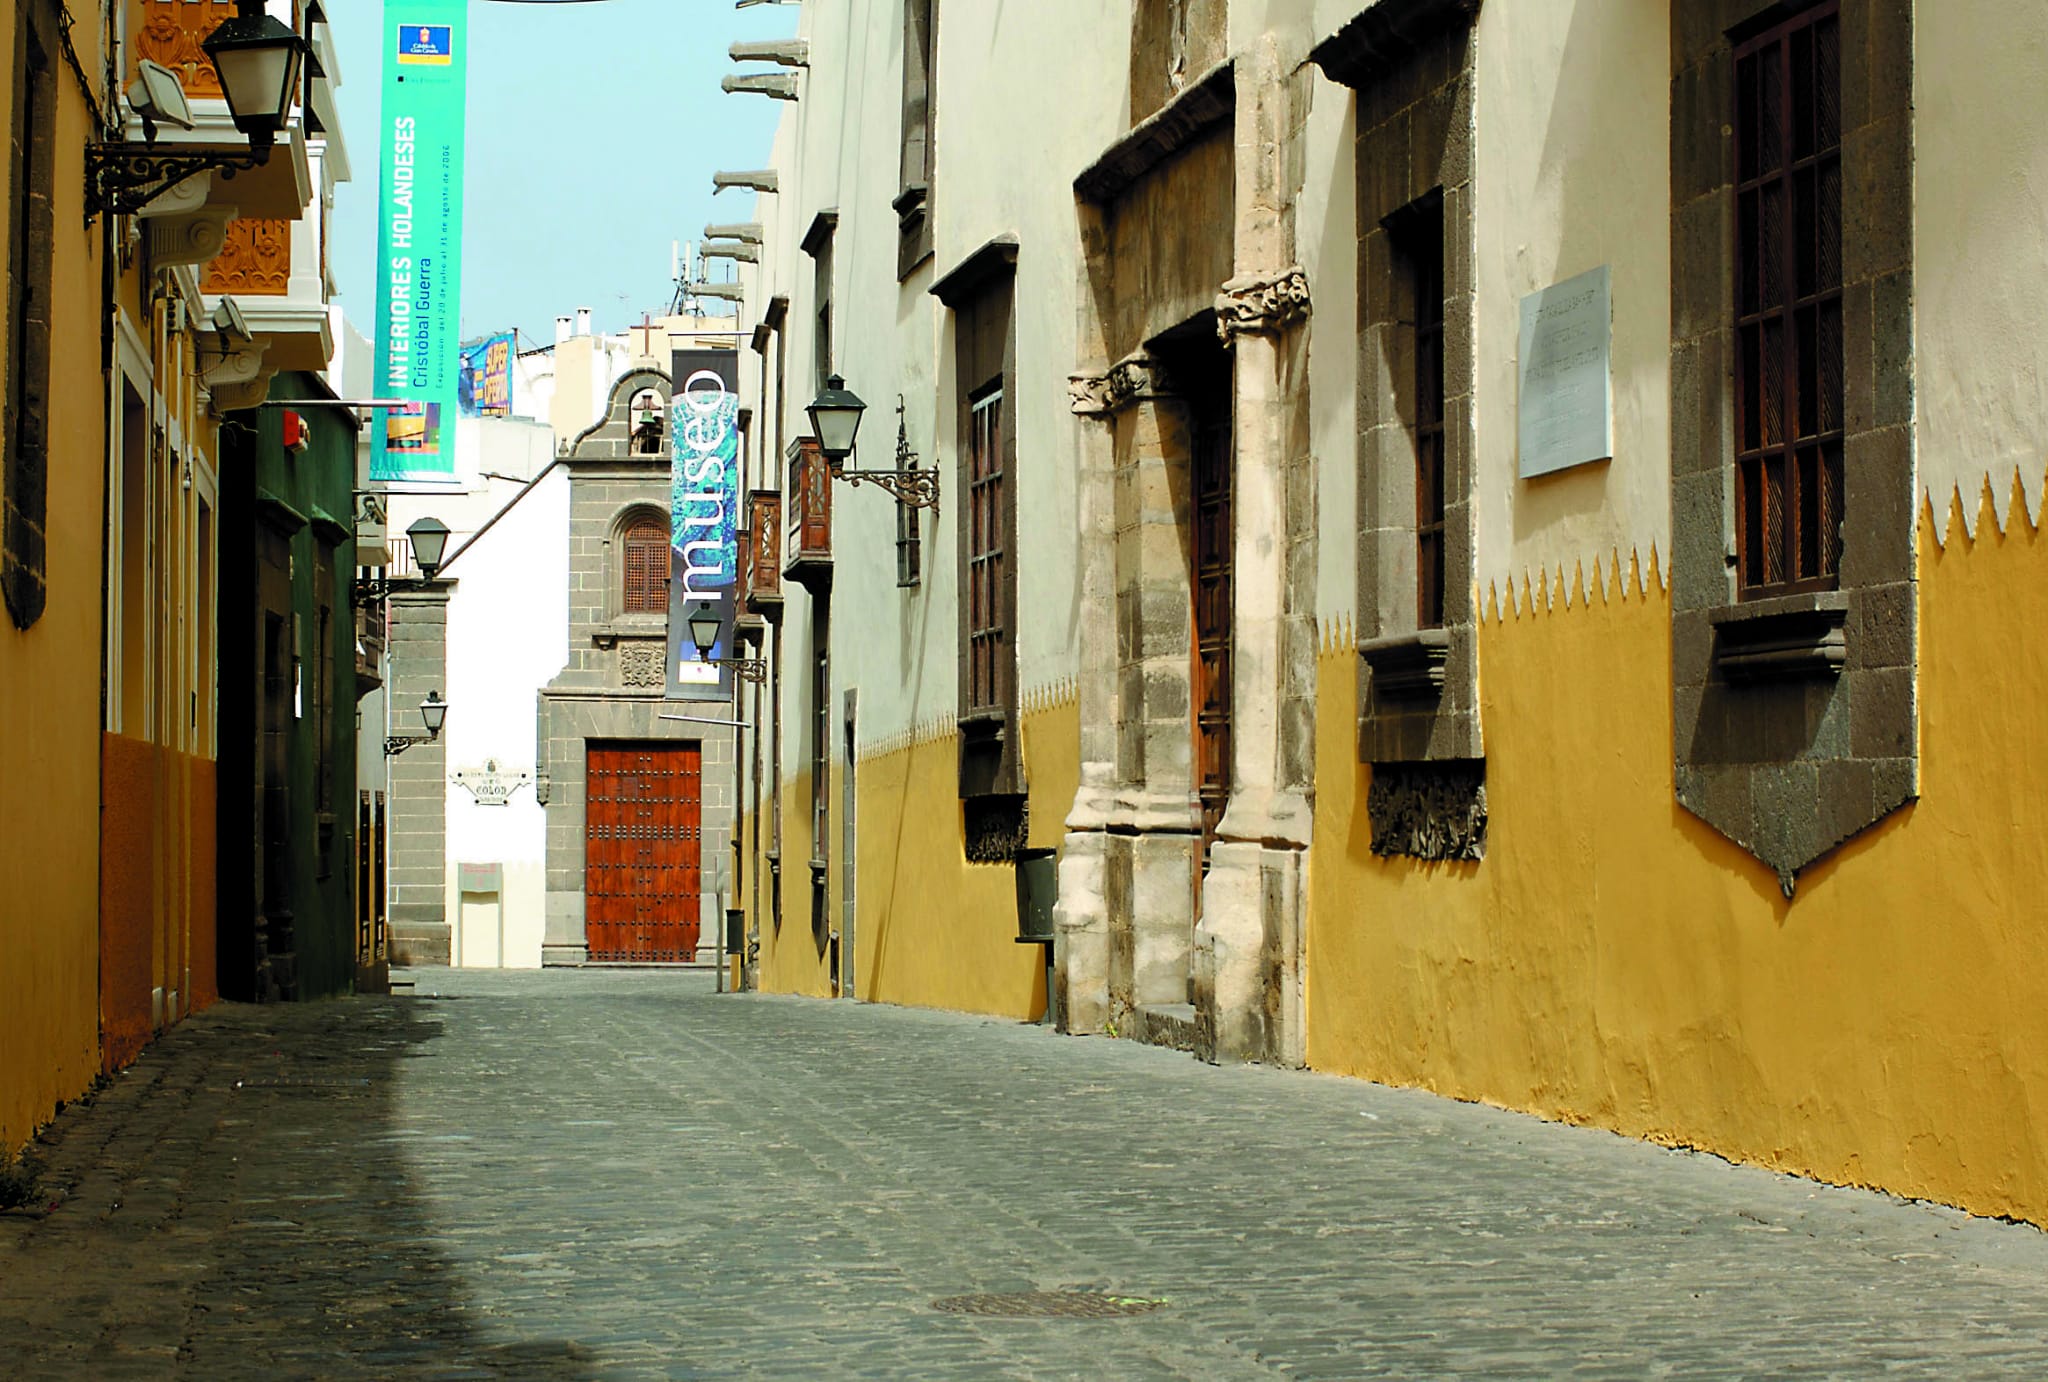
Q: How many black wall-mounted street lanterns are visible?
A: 5